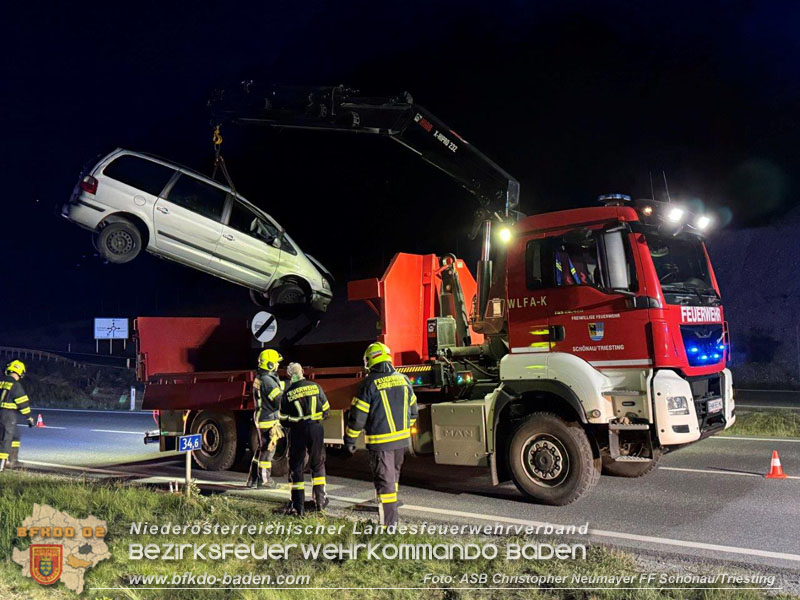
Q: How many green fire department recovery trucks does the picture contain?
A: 0